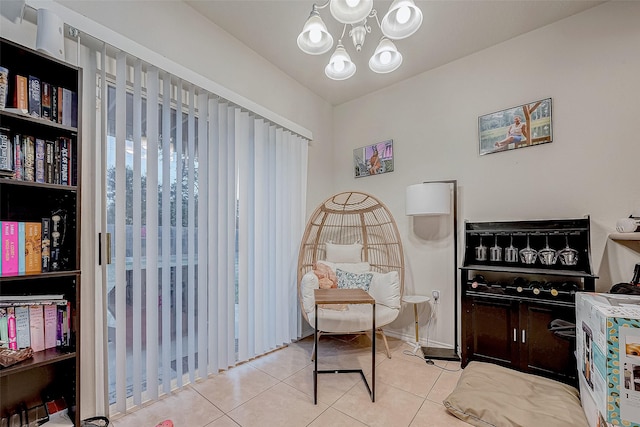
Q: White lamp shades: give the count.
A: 6